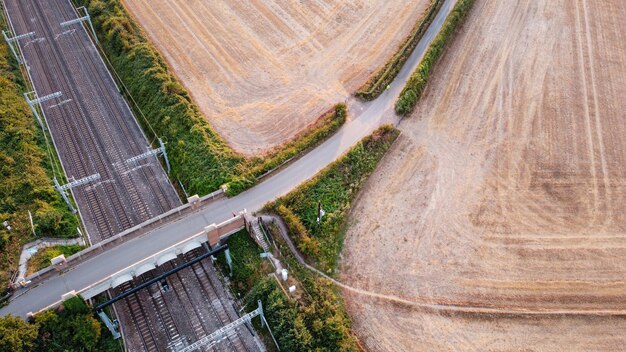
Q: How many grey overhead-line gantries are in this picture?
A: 6